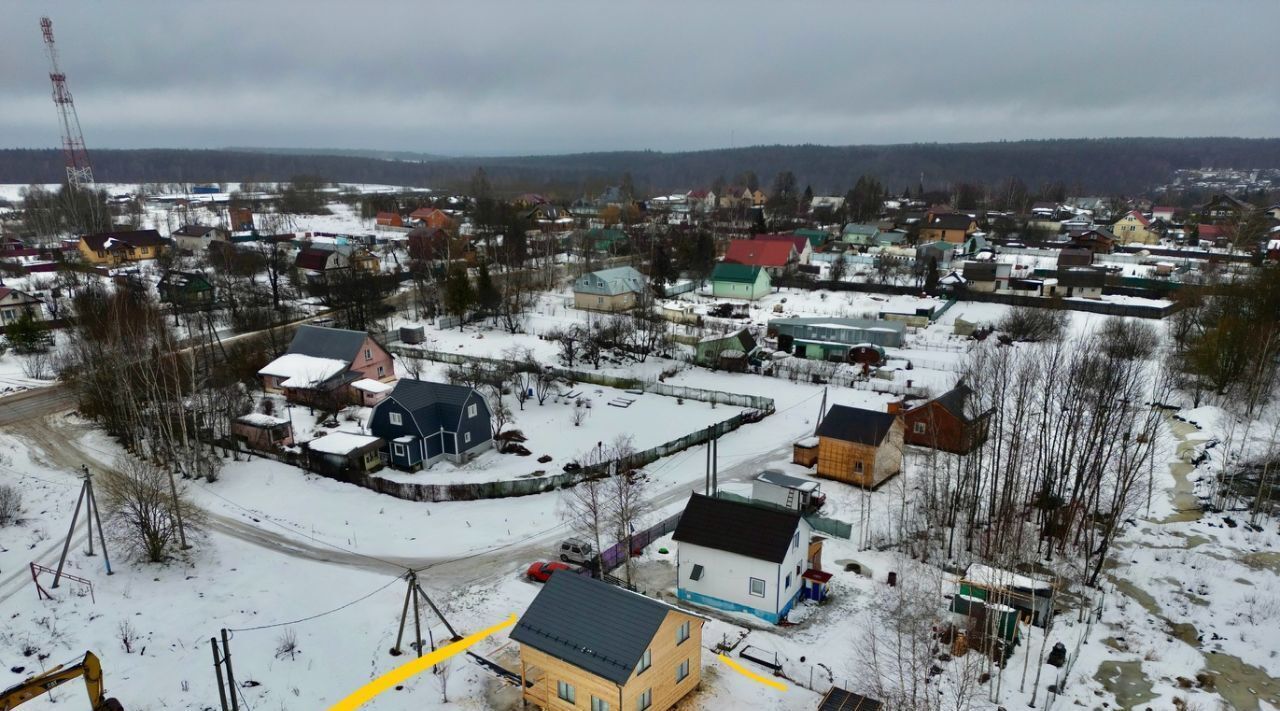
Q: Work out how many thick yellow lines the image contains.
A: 2